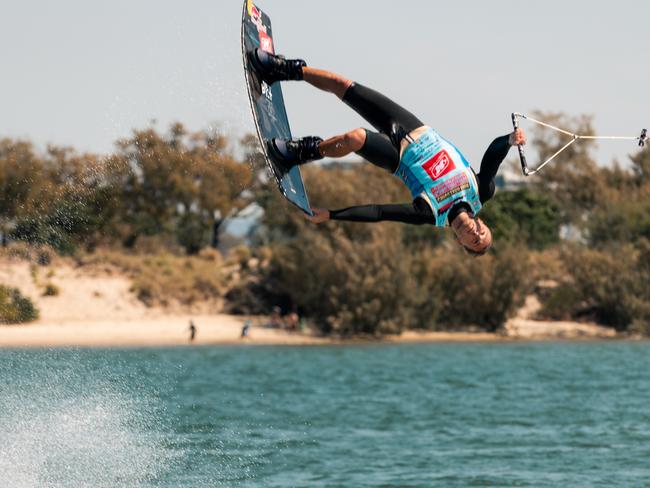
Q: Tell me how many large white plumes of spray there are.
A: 1